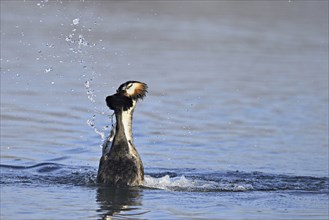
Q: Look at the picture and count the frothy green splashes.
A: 0